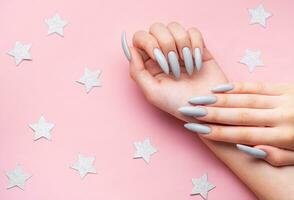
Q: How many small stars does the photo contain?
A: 10